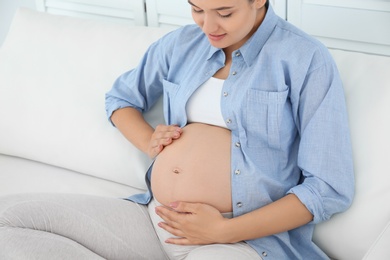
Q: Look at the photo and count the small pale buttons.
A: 8